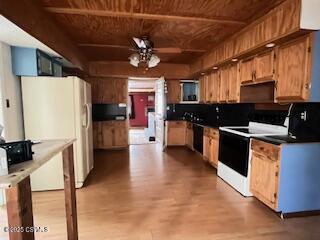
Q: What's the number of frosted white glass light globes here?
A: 2